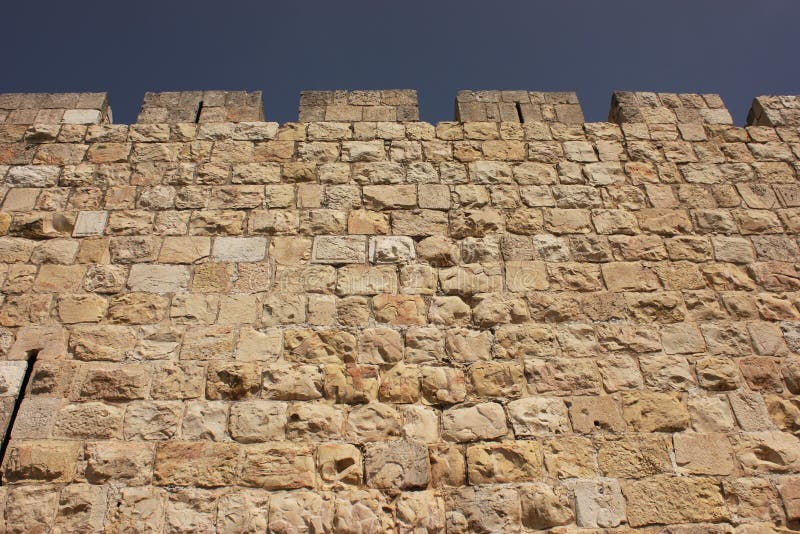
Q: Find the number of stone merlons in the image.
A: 6